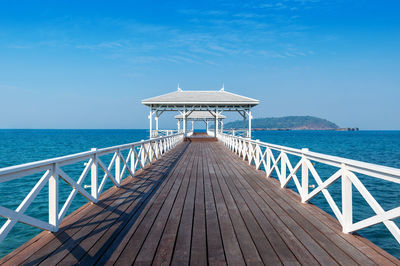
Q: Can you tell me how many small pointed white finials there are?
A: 2